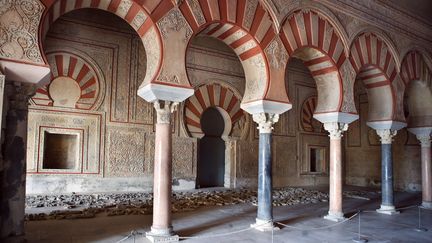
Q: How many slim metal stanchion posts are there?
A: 4